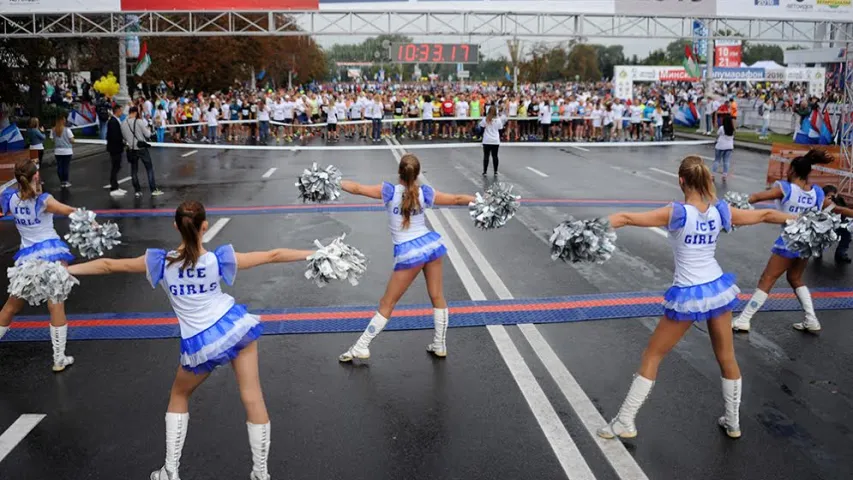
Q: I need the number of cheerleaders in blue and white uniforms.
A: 5